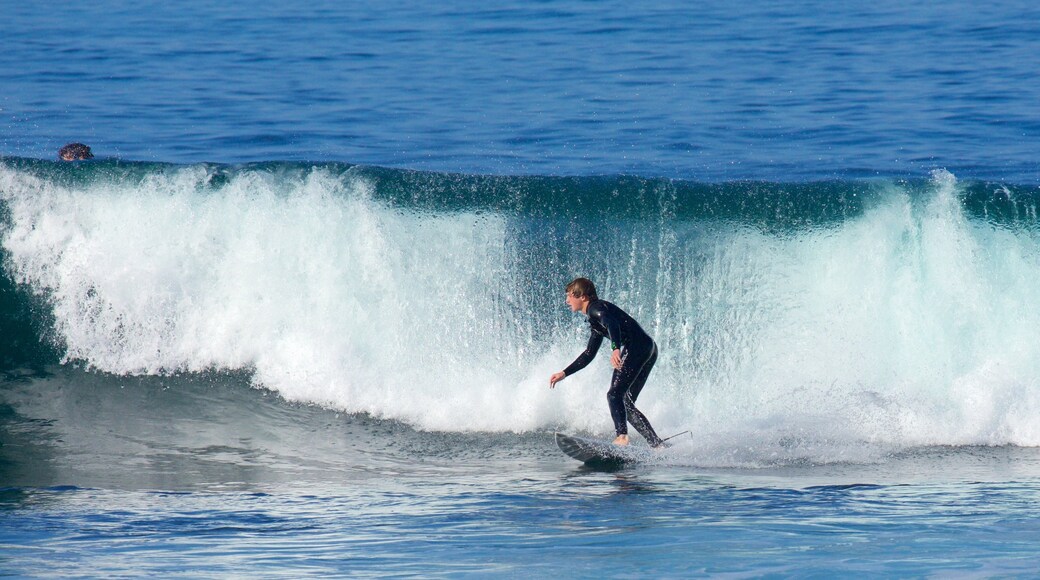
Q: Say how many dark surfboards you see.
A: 1